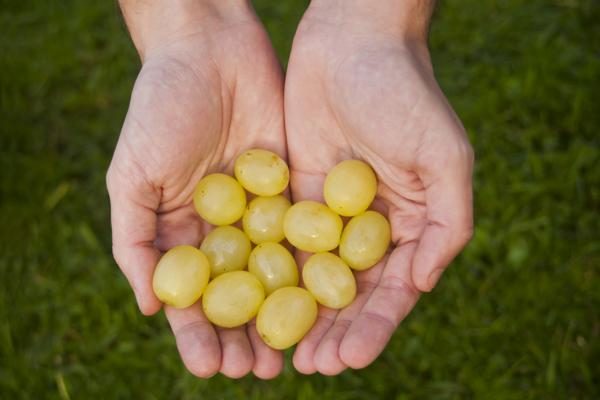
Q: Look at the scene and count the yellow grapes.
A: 12